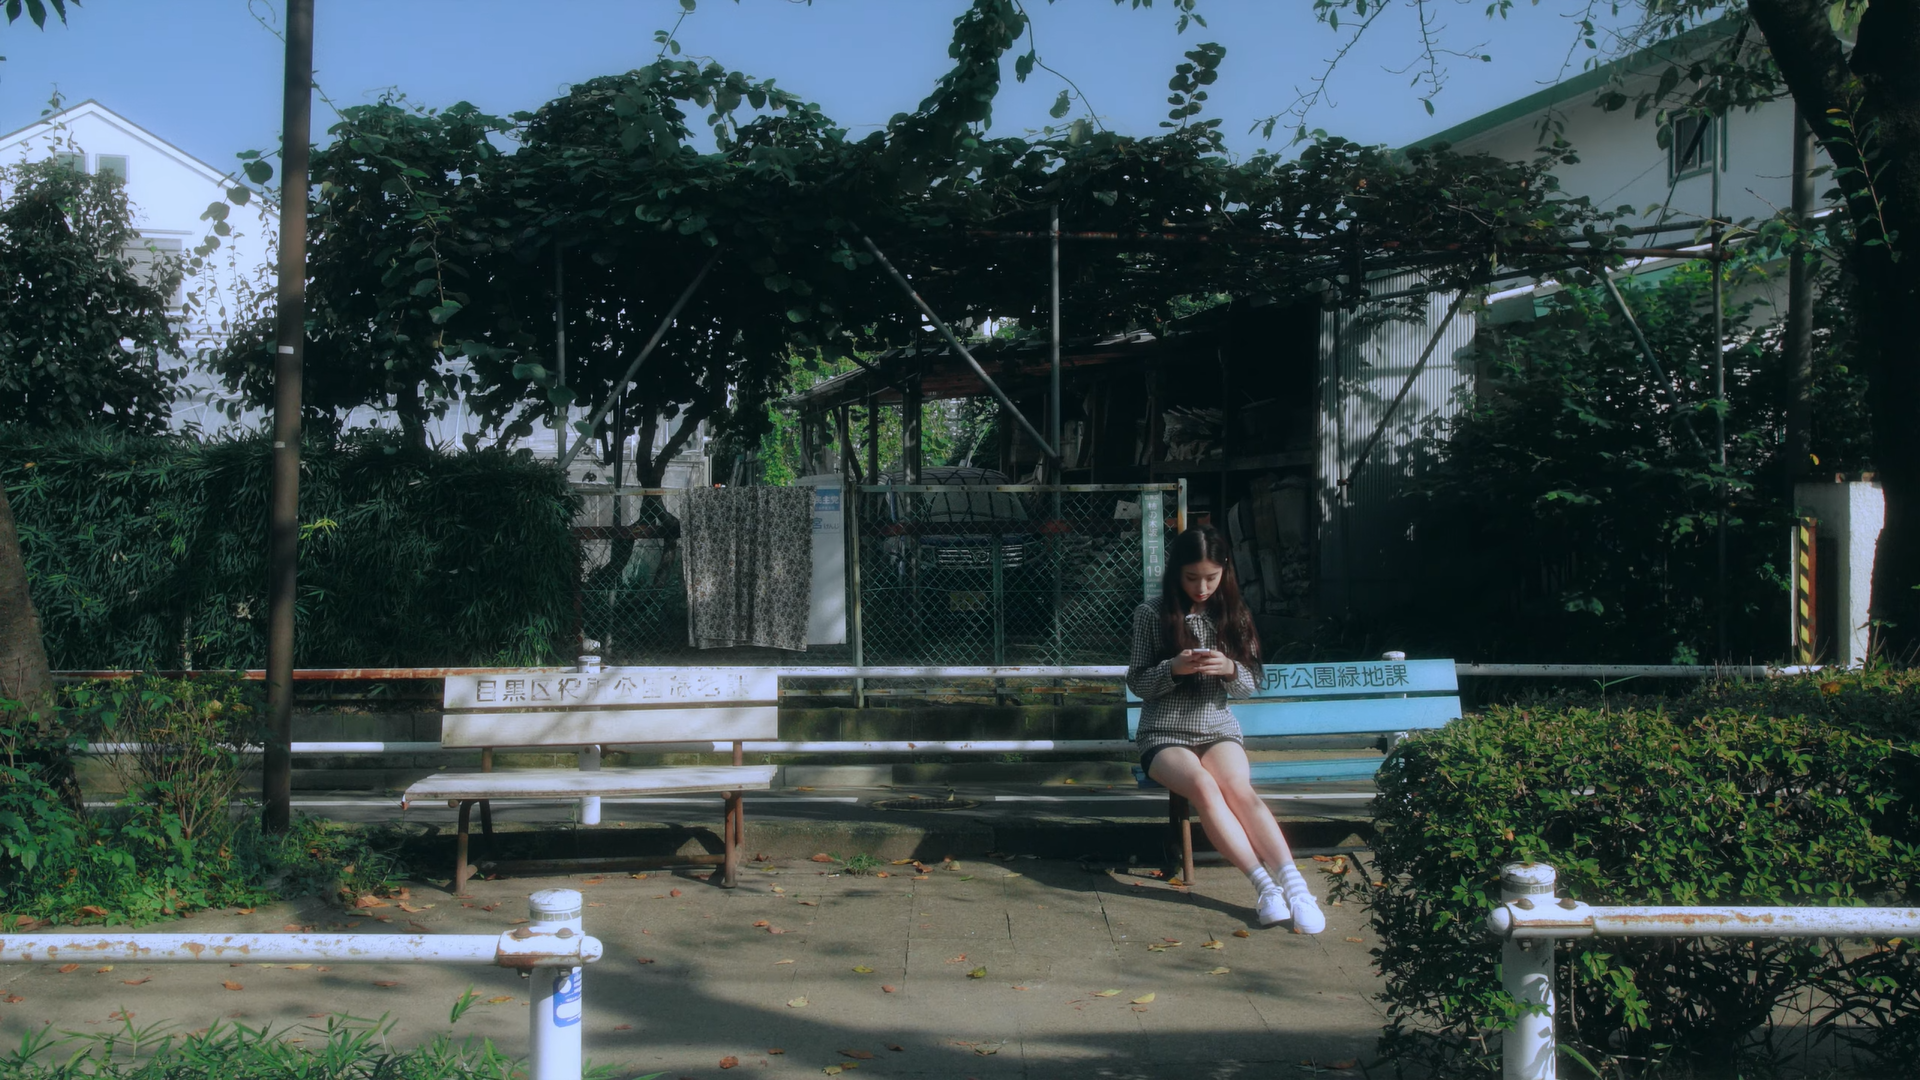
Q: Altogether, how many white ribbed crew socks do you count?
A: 2